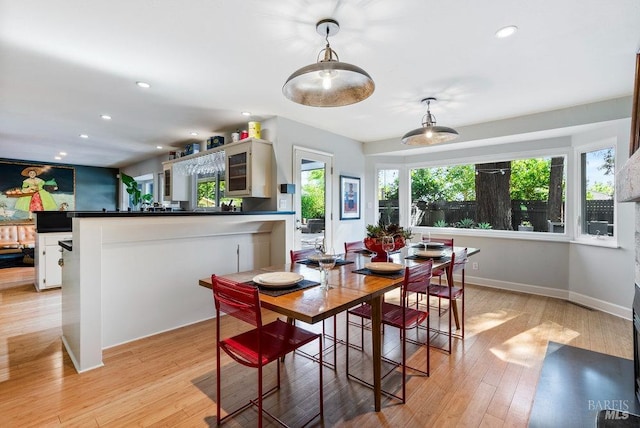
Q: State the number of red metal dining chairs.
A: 6